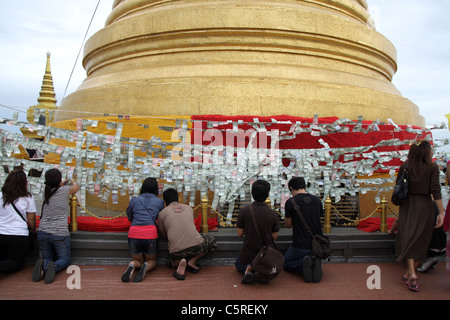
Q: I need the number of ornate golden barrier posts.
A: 5